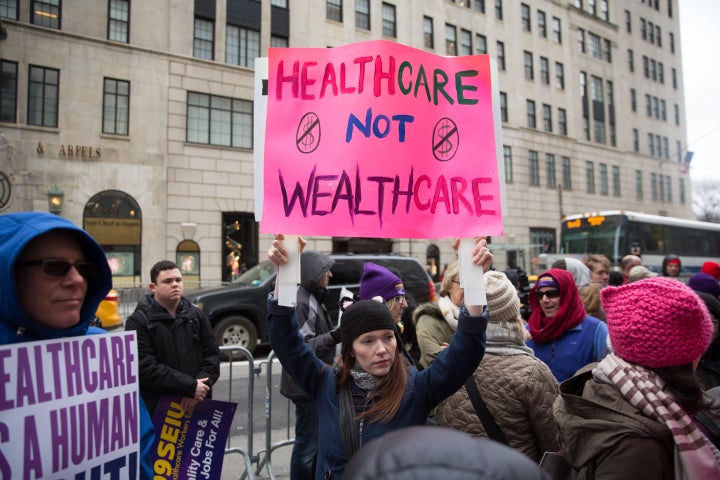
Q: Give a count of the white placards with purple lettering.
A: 1